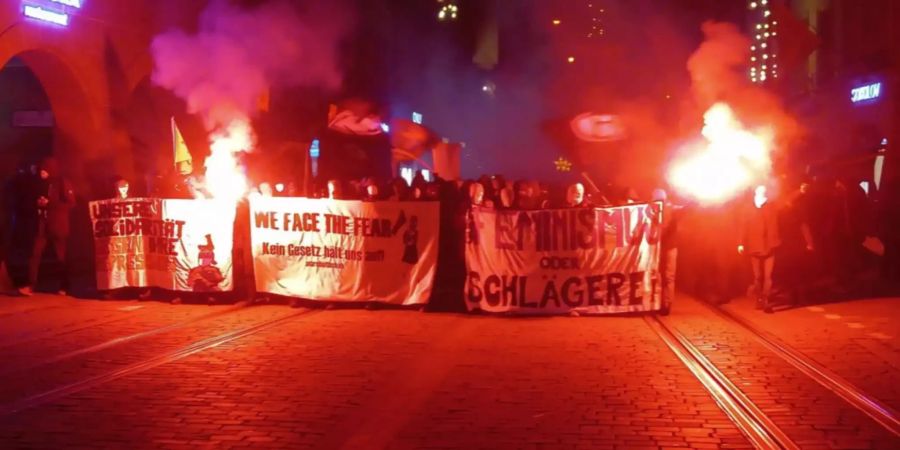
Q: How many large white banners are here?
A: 3